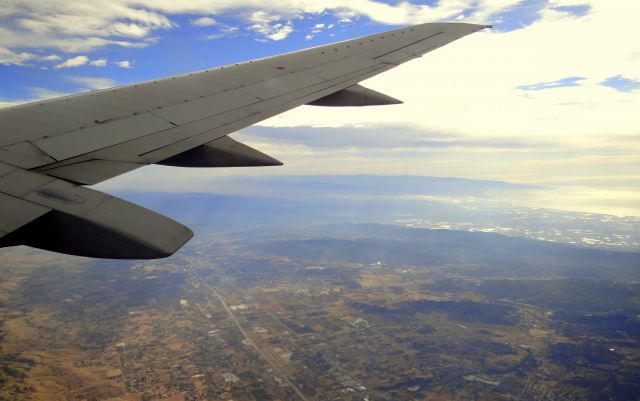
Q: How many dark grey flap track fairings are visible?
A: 3